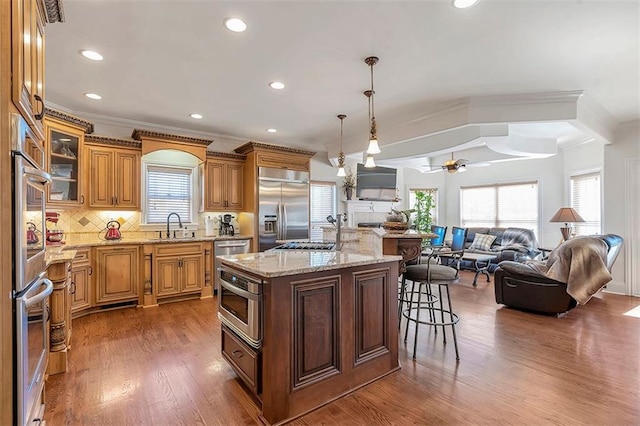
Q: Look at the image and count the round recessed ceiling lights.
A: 7